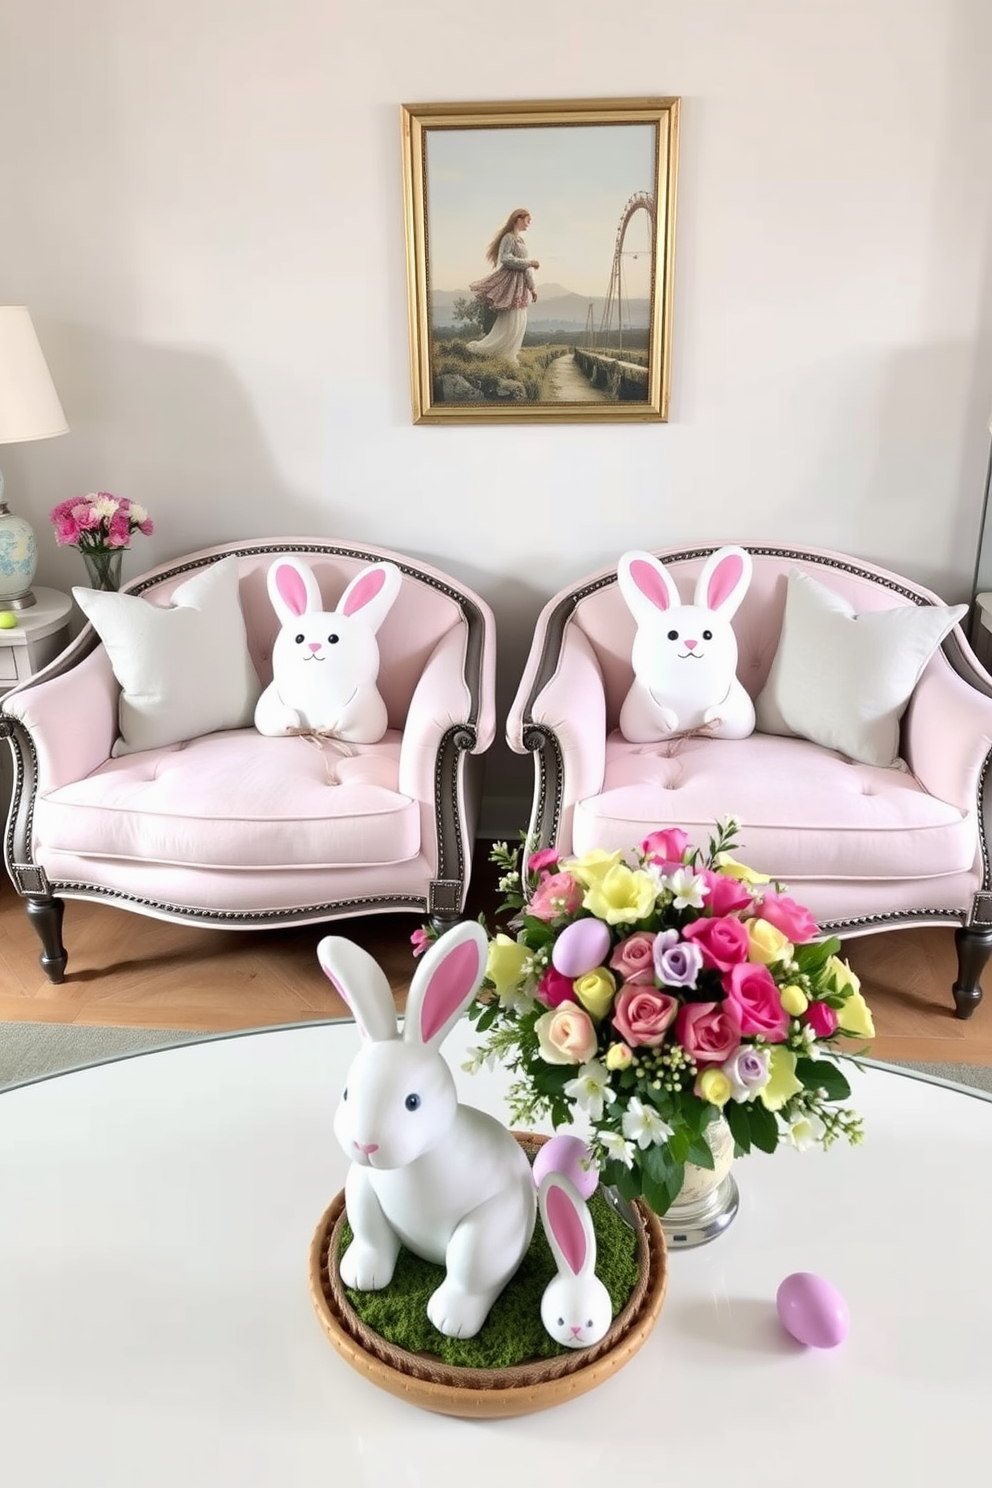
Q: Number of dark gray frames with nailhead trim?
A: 2